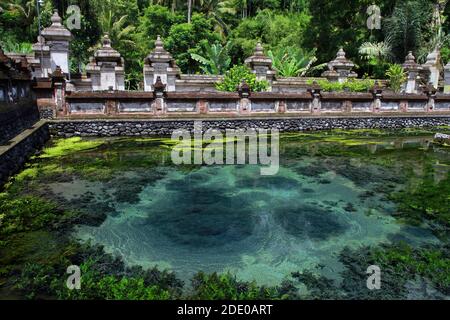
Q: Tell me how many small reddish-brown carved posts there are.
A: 6